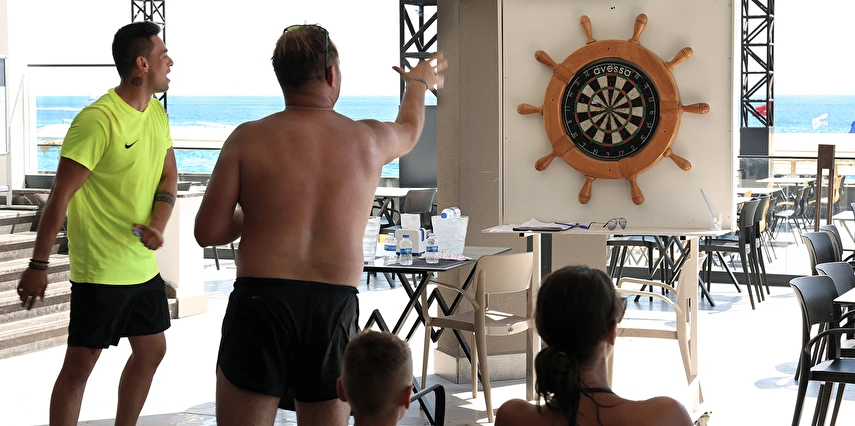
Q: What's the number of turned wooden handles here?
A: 10